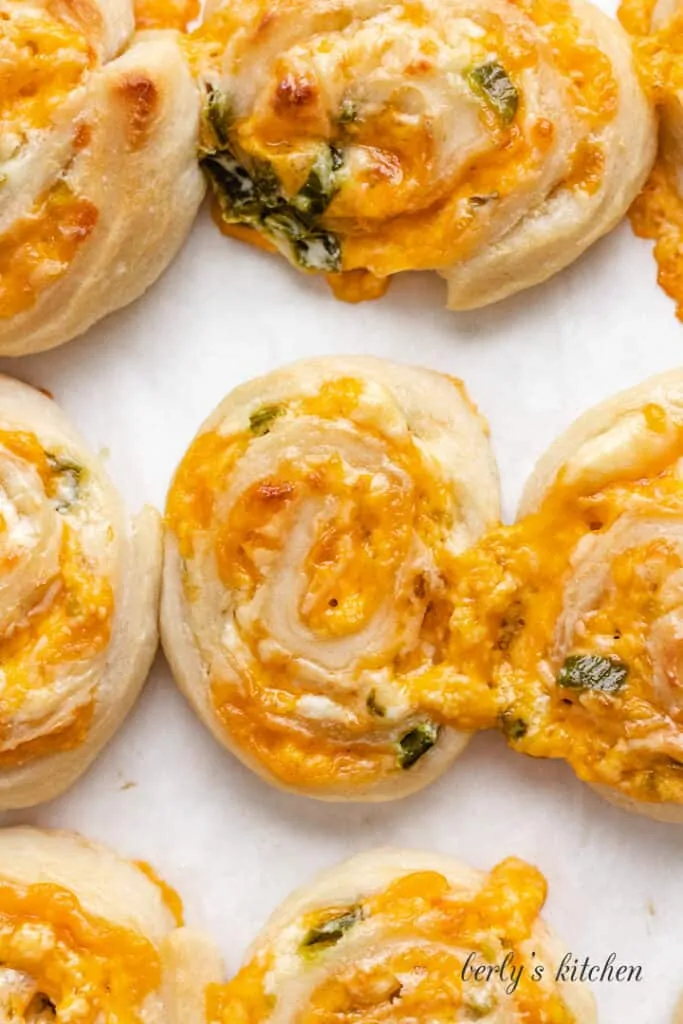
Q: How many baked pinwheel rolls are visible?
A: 8